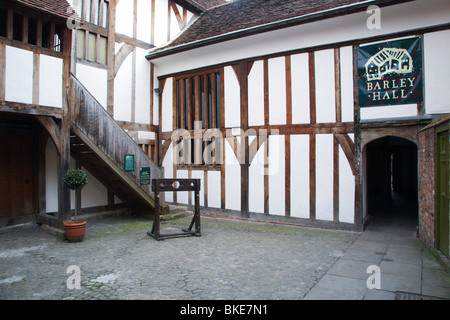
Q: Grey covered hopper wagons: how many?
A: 0